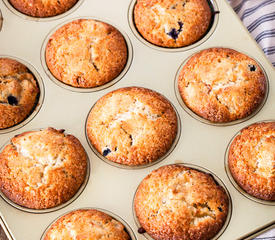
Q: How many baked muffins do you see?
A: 10